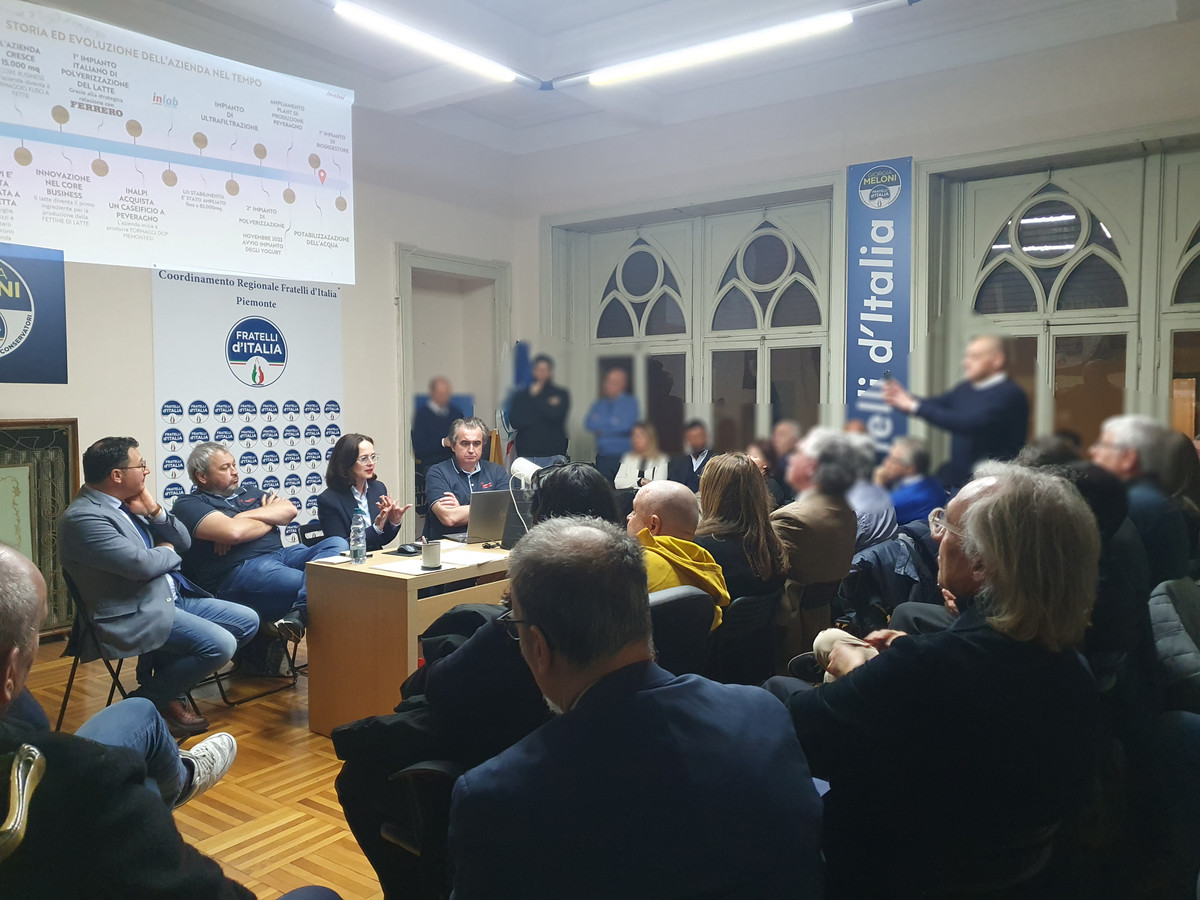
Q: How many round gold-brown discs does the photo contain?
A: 11